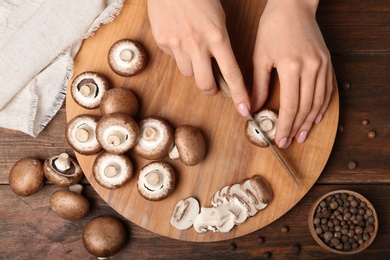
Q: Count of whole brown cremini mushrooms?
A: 13